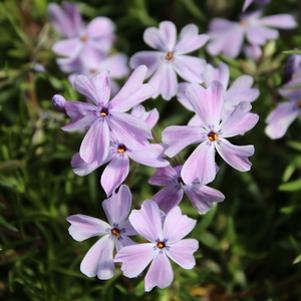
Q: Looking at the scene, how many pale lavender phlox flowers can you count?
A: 12